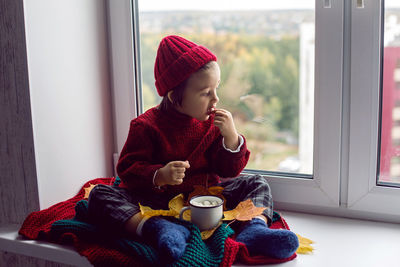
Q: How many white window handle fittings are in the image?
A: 2